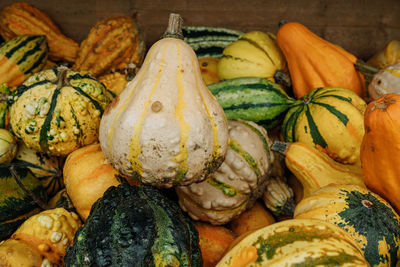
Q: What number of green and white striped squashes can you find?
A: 2